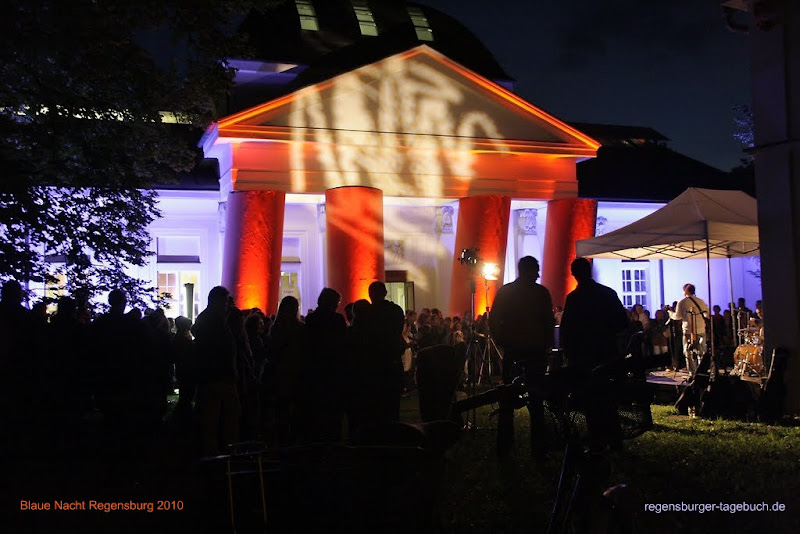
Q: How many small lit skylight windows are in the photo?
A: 3